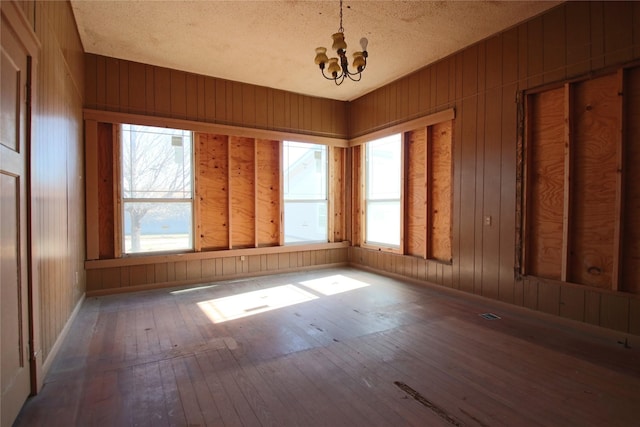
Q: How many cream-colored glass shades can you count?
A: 4